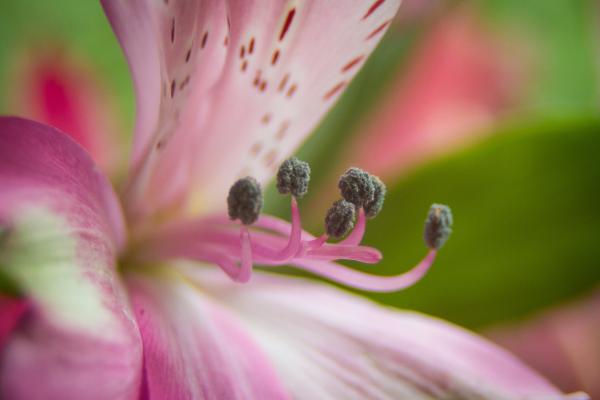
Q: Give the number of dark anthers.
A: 6